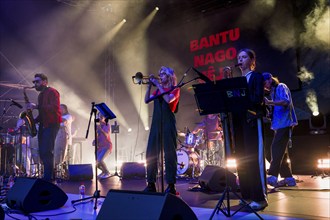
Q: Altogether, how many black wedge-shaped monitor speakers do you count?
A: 5